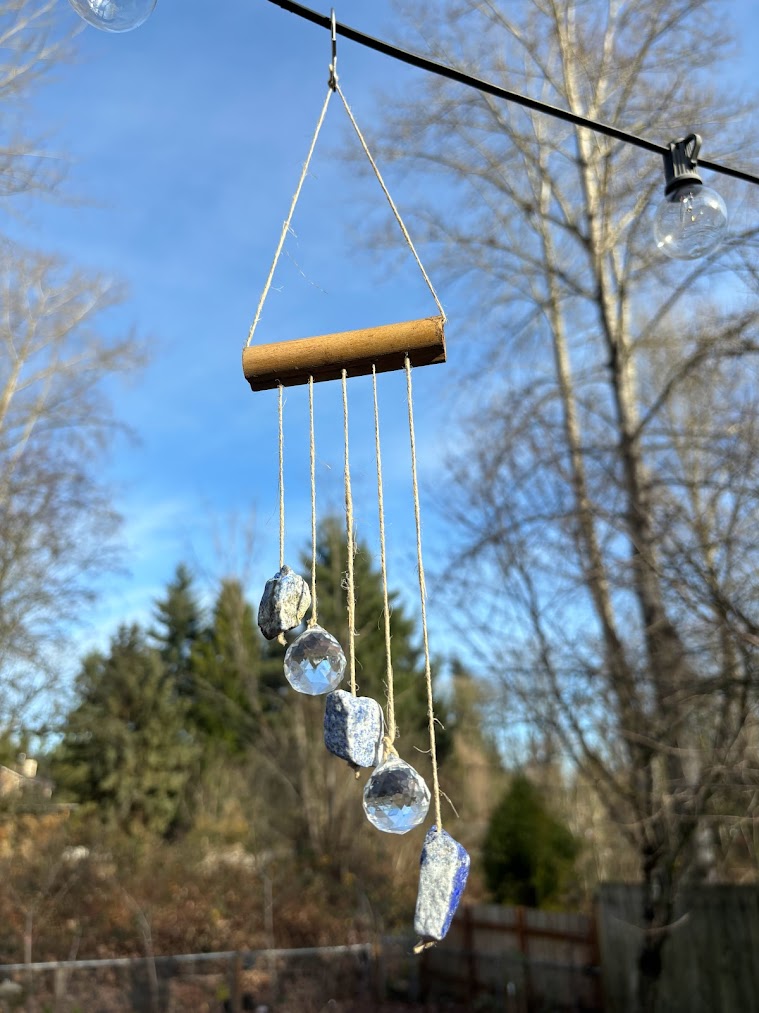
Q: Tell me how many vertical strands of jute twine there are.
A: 5